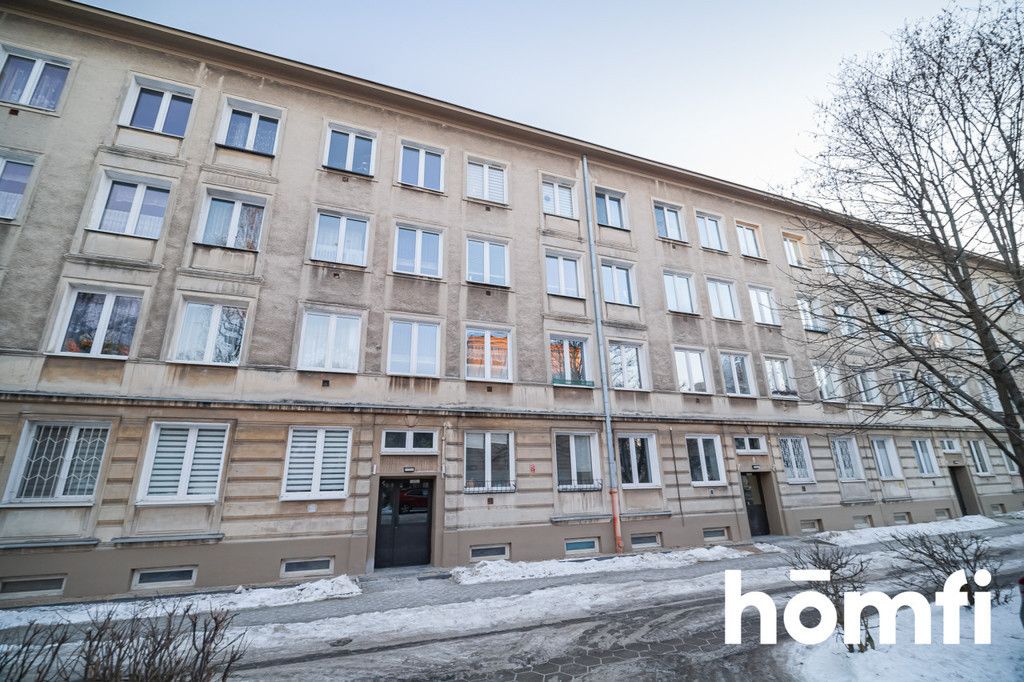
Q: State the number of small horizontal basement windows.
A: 12